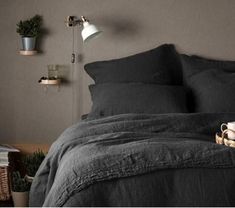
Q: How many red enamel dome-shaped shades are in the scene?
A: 0